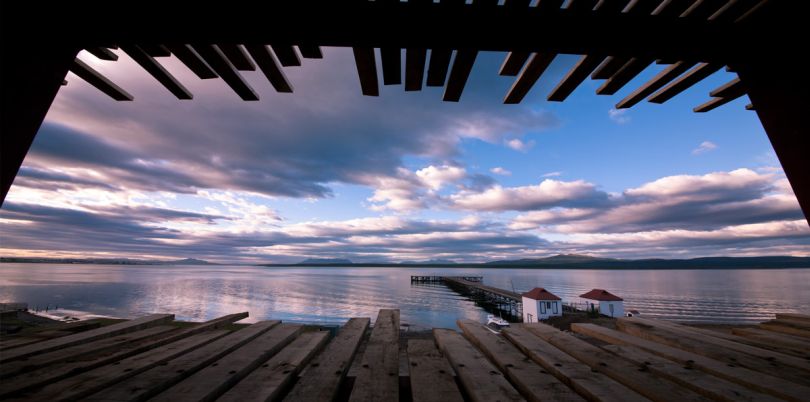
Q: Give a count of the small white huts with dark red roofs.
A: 2